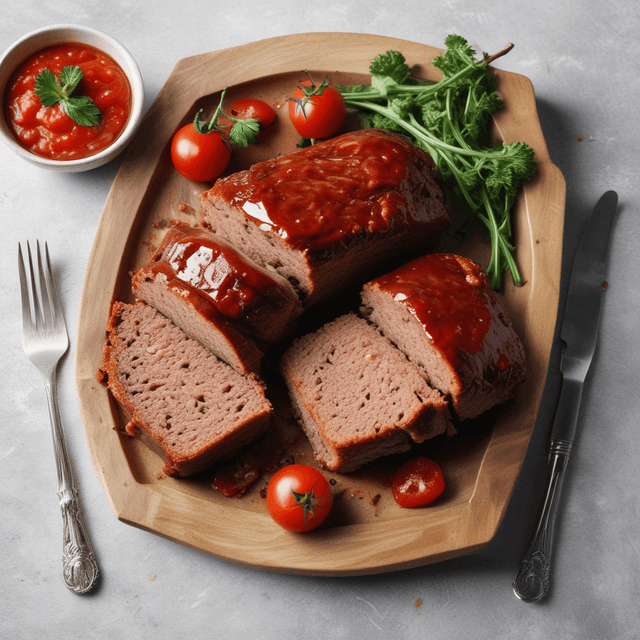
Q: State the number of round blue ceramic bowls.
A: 0